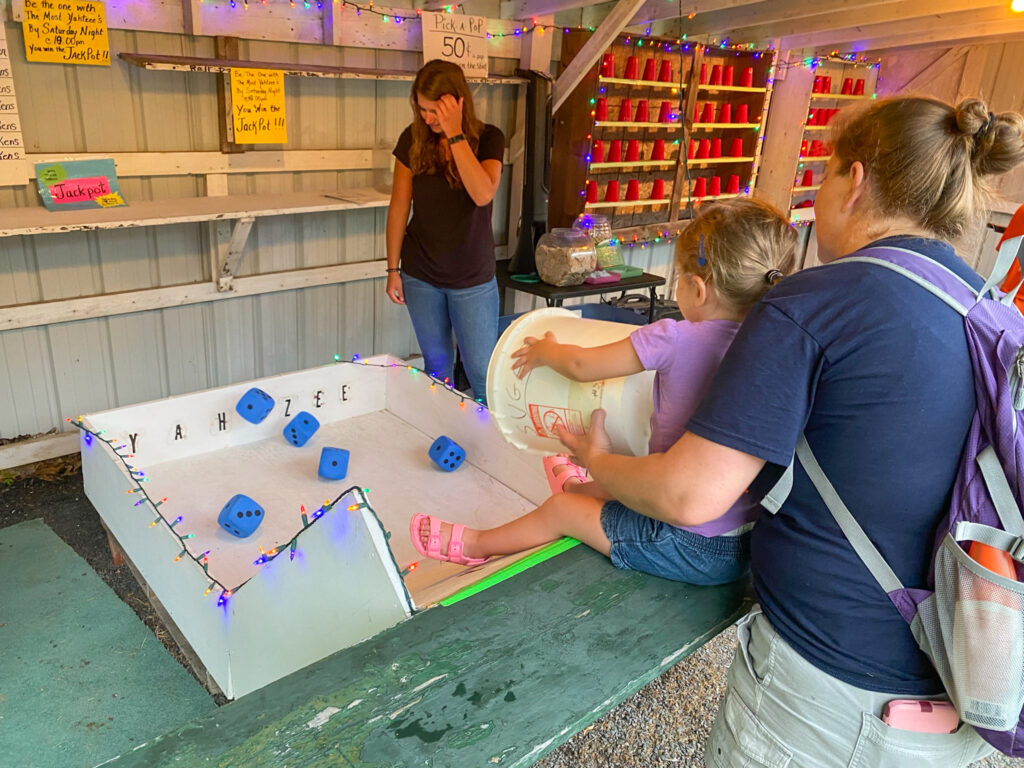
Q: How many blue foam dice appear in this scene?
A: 5